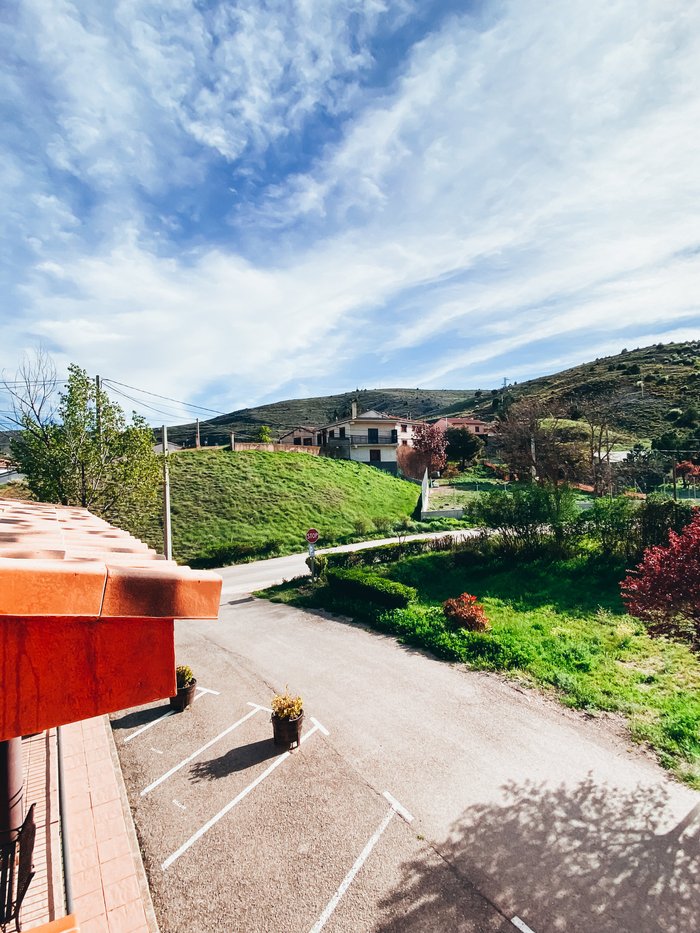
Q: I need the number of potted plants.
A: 2